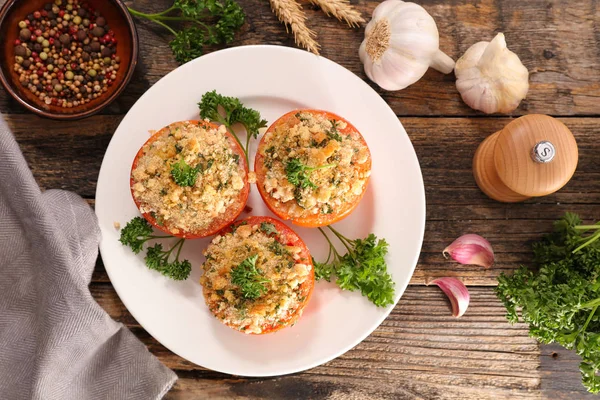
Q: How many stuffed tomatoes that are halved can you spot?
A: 3